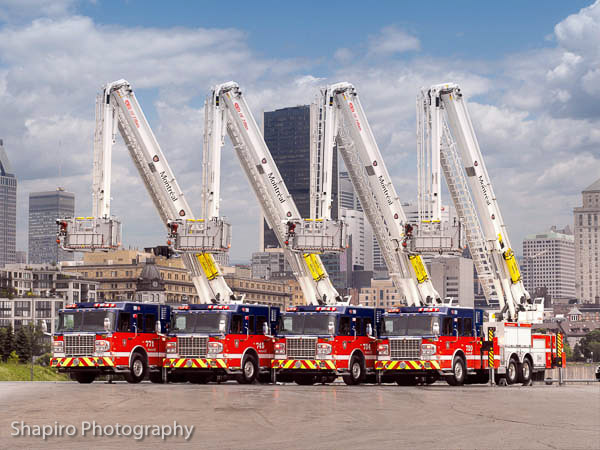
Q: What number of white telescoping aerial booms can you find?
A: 4